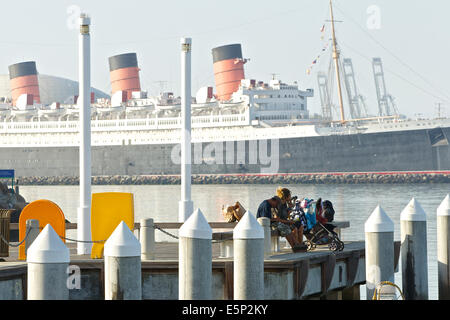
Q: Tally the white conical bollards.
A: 7